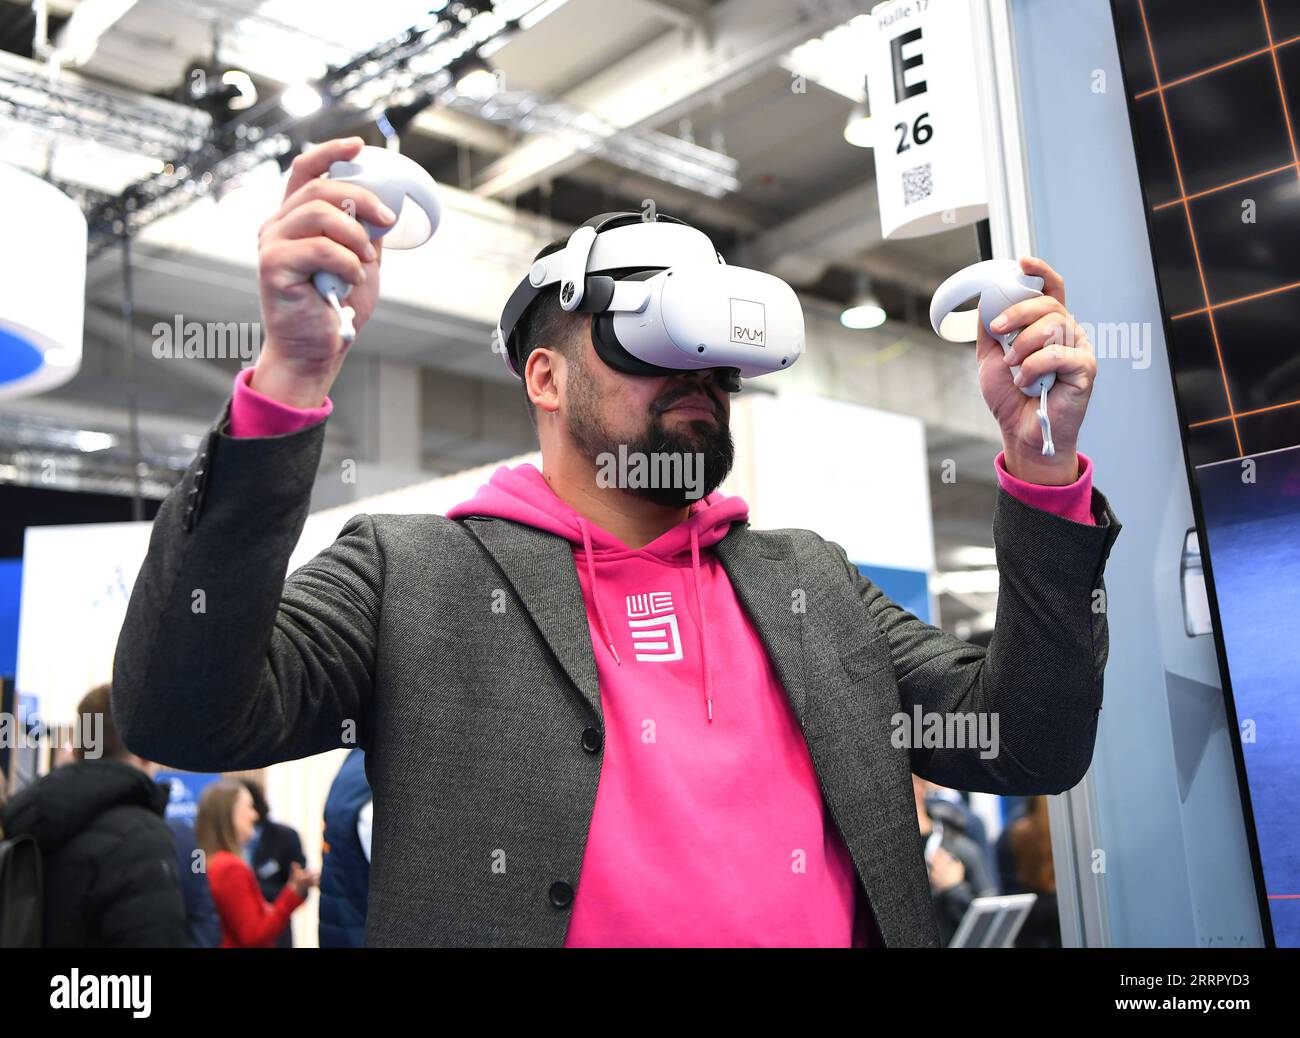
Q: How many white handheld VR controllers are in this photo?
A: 2